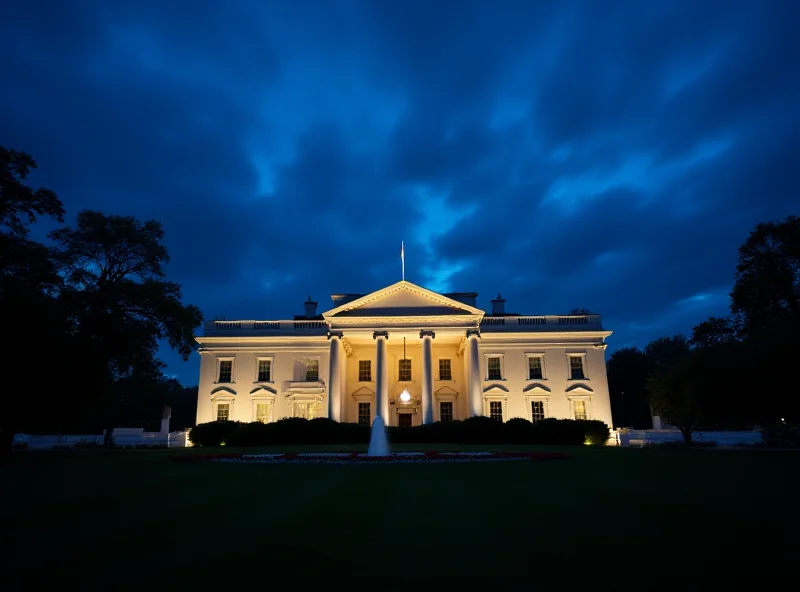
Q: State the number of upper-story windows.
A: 9